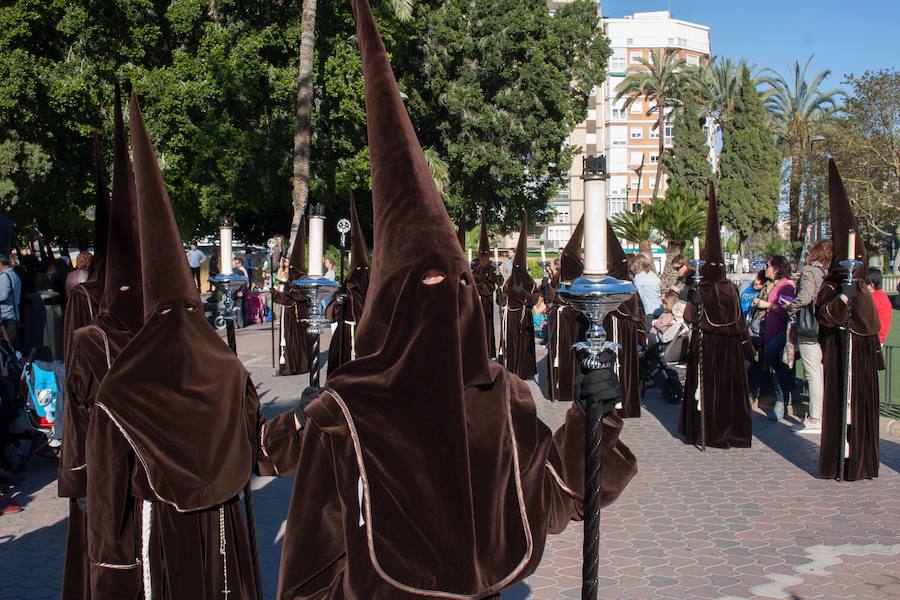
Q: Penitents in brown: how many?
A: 13